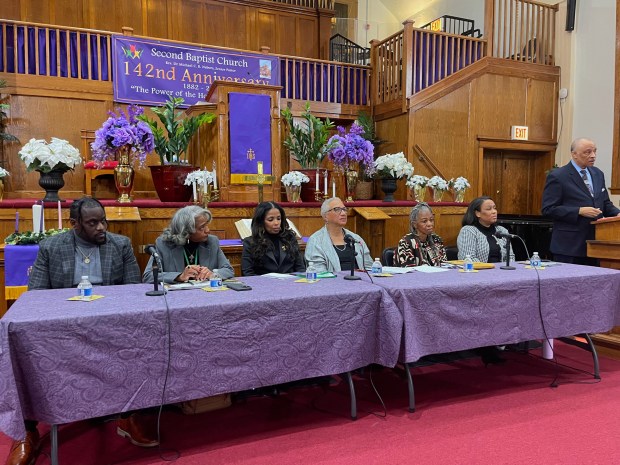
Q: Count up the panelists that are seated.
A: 6